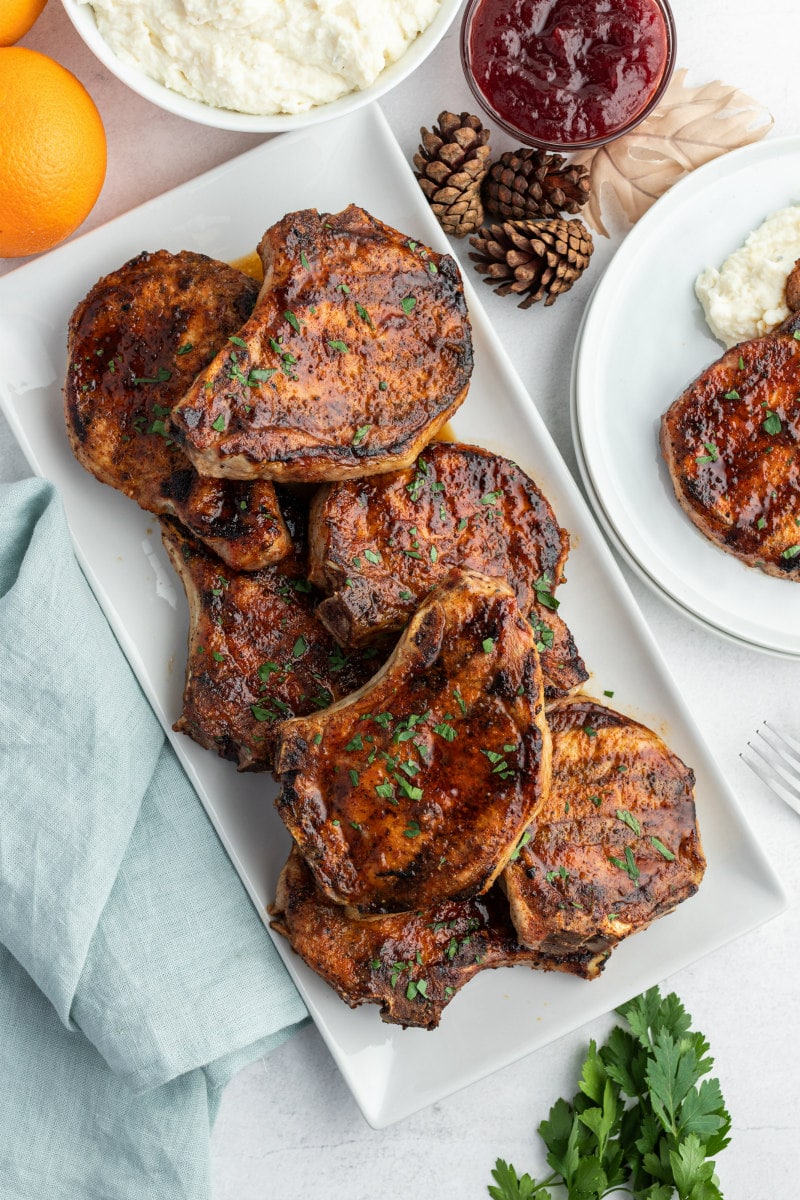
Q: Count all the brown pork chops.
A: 8